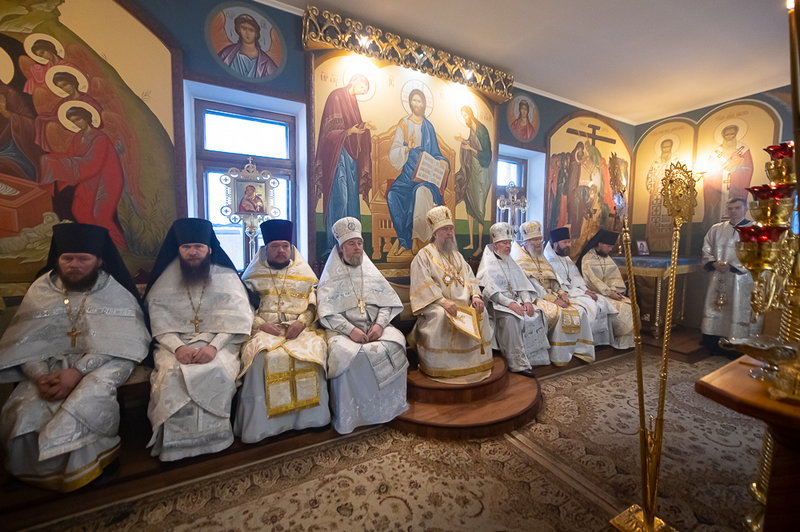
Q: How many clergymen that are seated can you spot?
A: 9